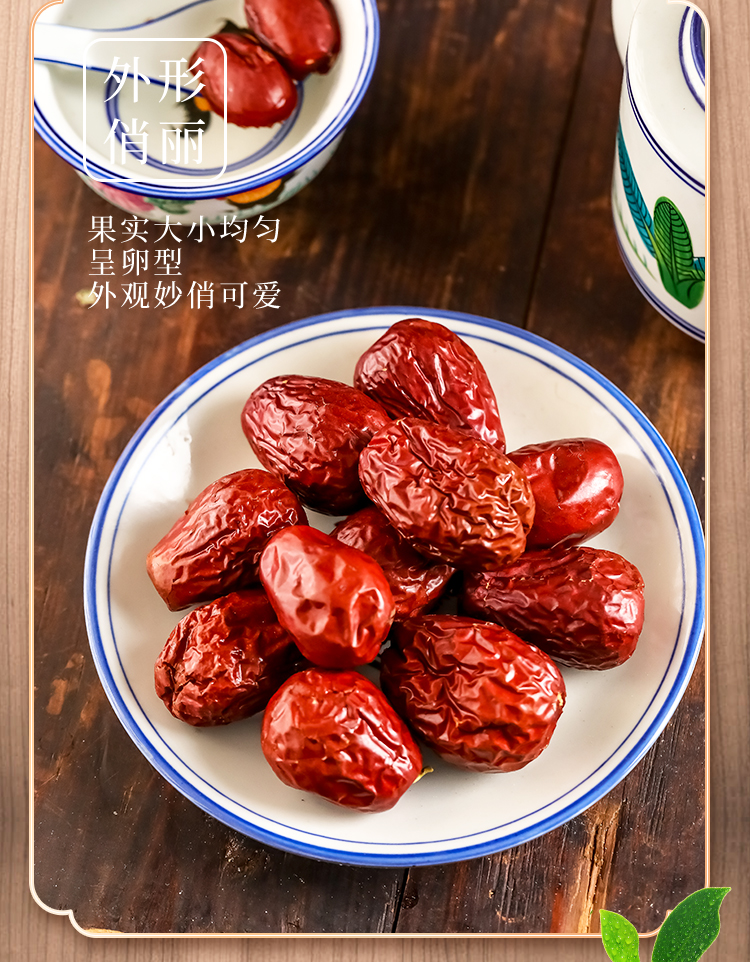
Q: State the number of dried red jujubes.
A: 13